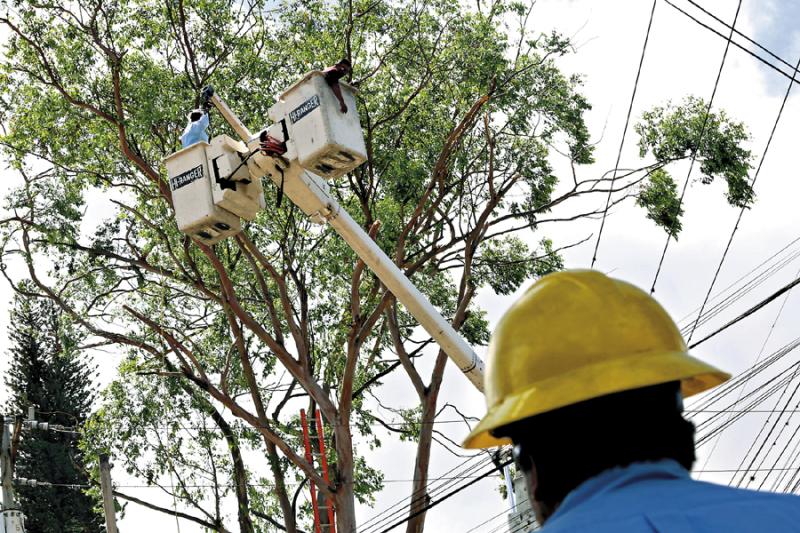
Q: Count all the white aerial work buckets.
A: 2